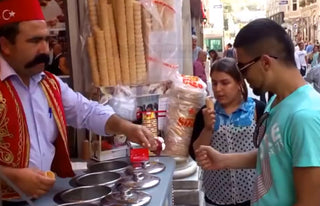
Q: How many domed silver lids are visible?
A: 3